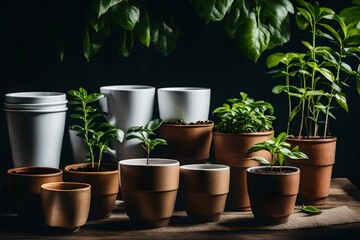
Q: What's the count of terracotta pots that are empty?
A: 3